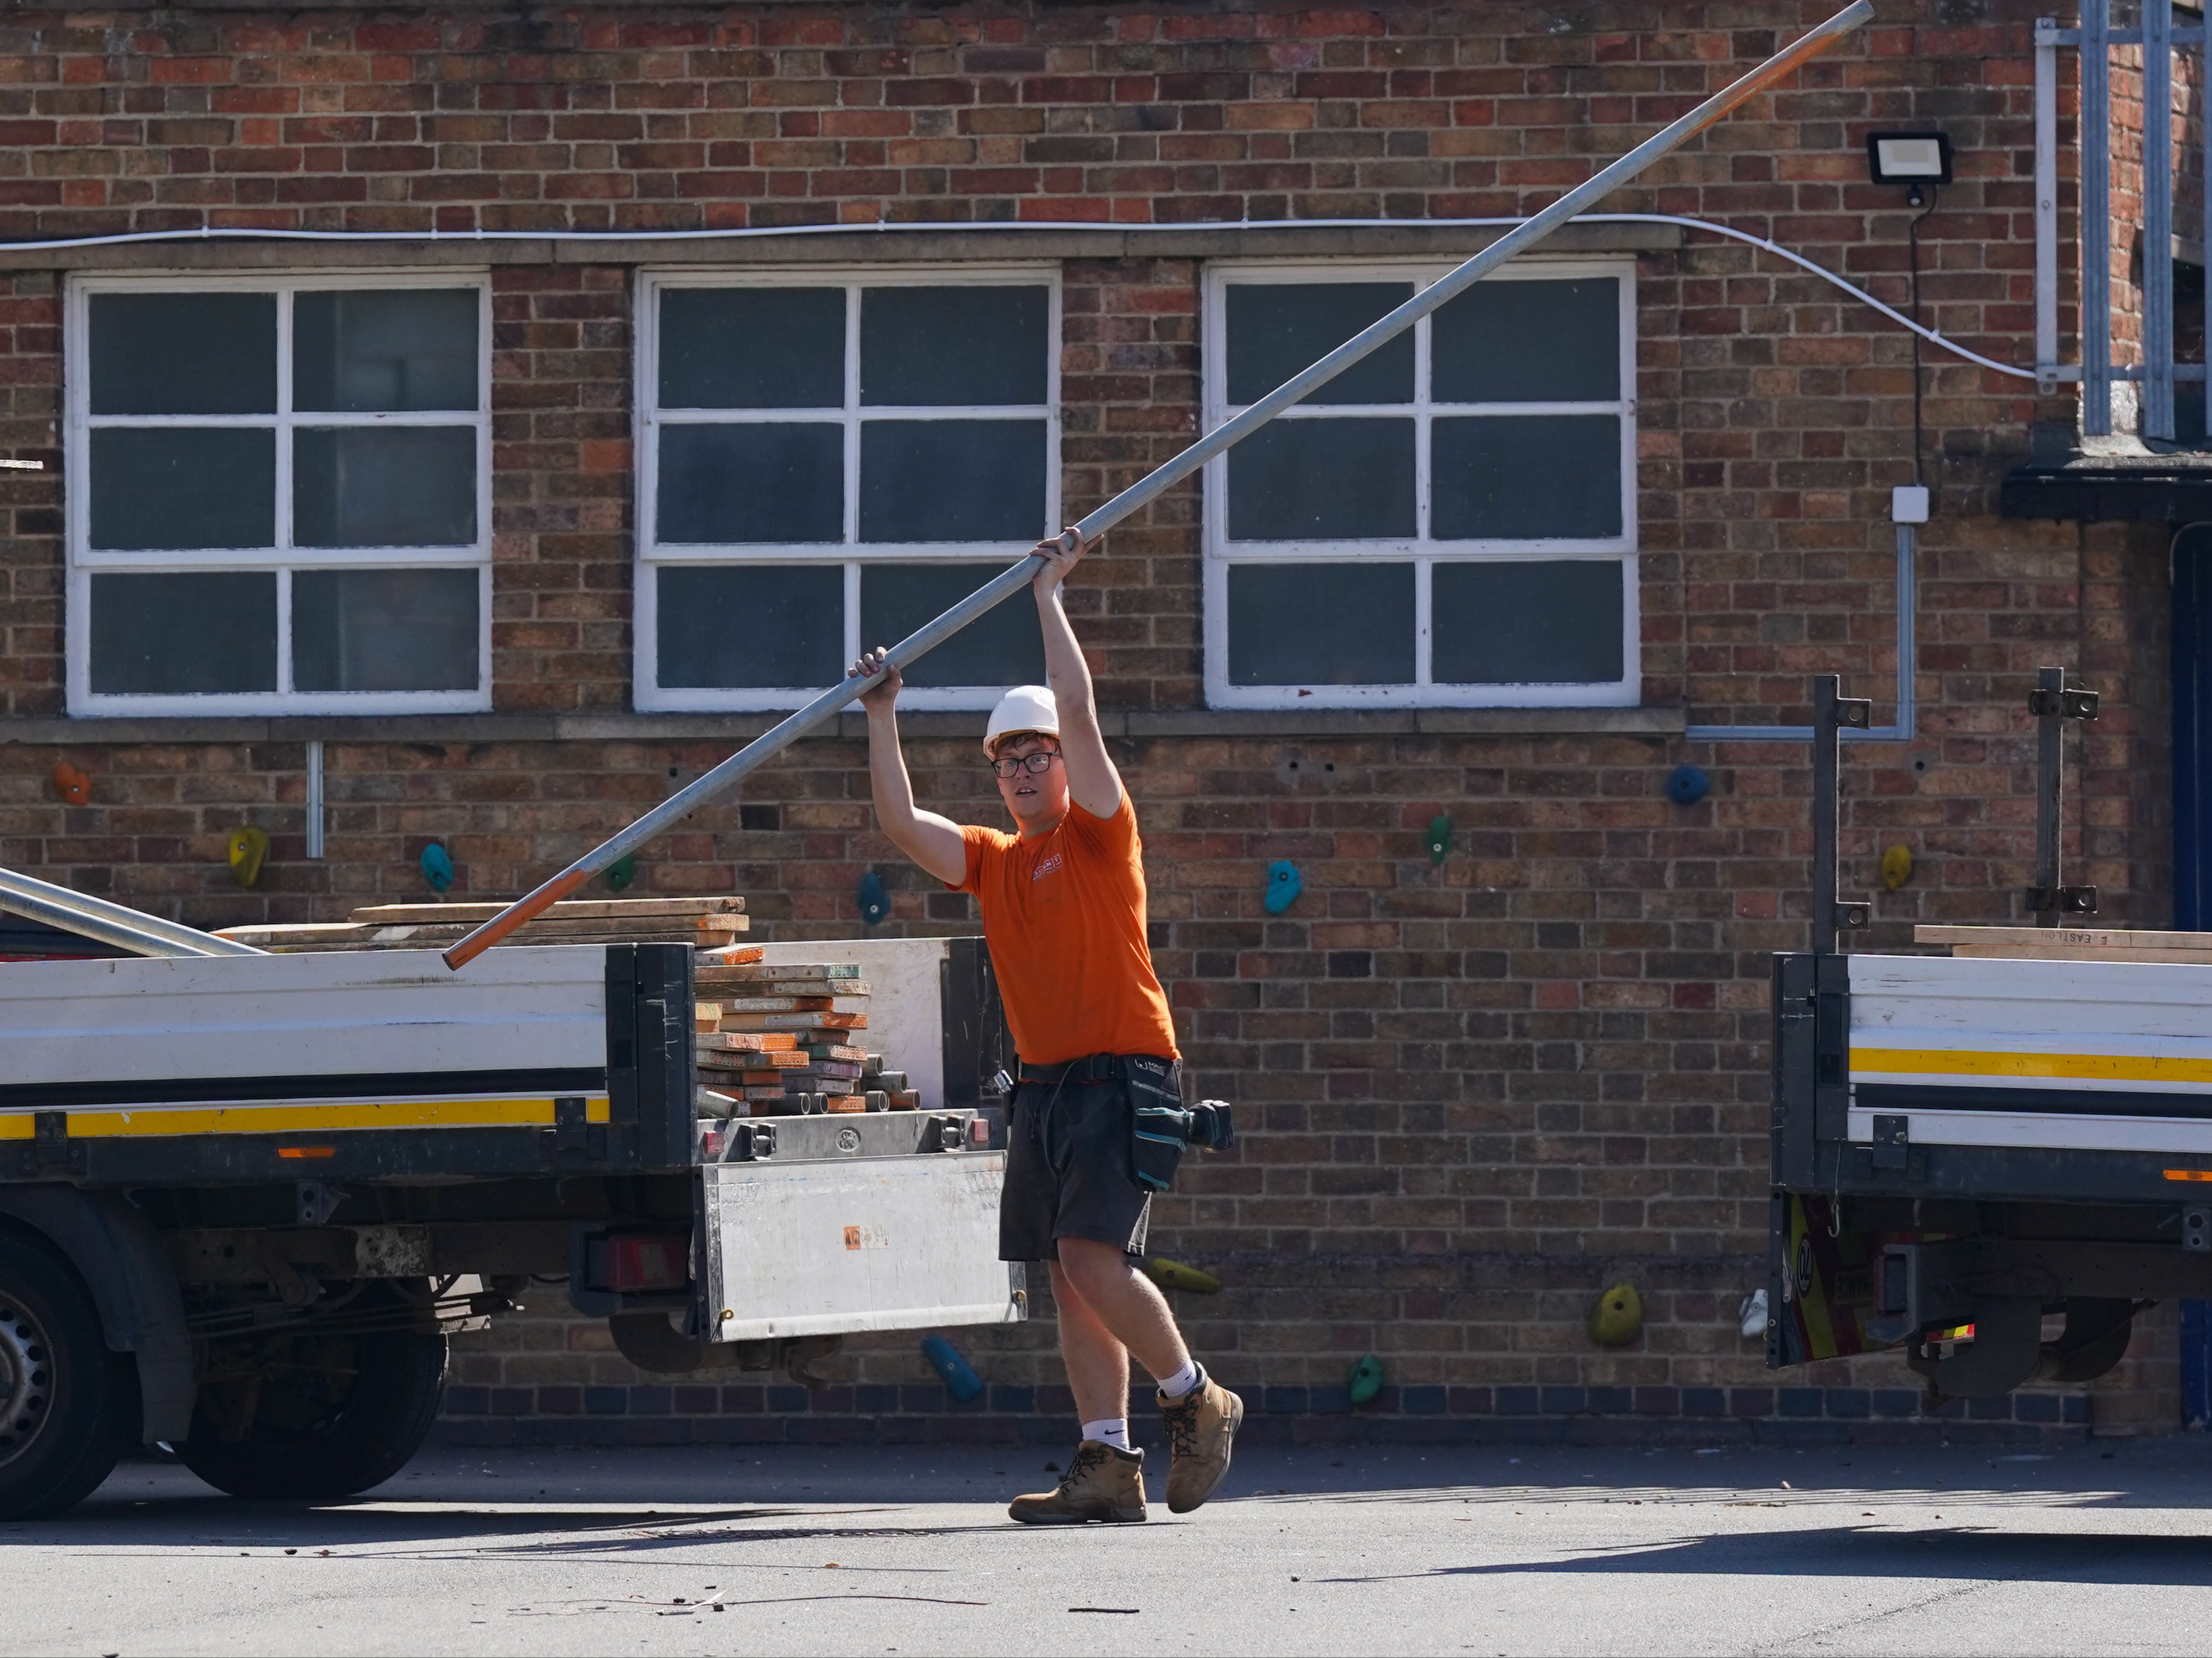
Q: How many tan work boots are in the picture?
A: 2